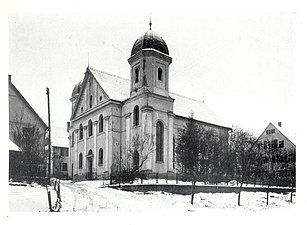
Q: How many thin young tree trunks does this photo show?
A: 4